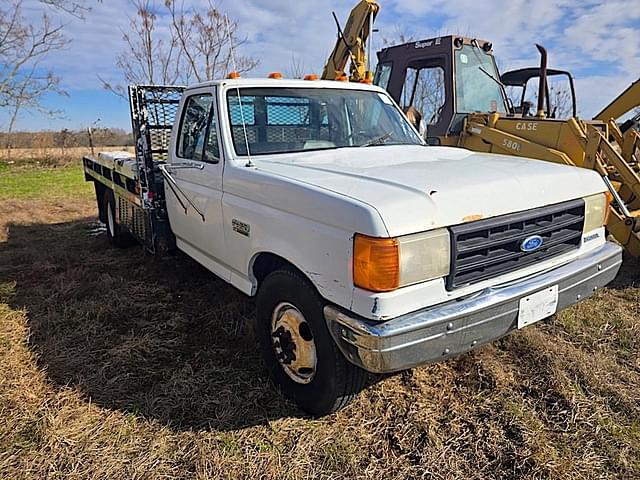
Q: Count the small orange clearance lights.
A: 5